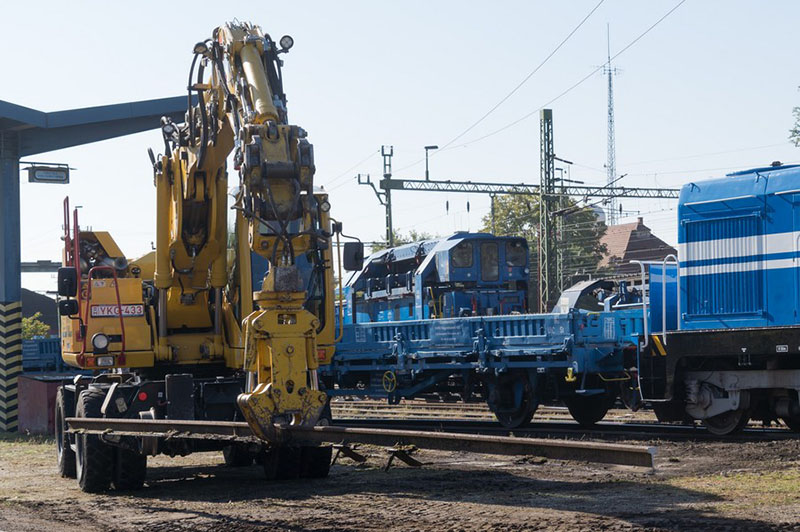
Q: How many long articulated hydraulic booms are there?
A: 1